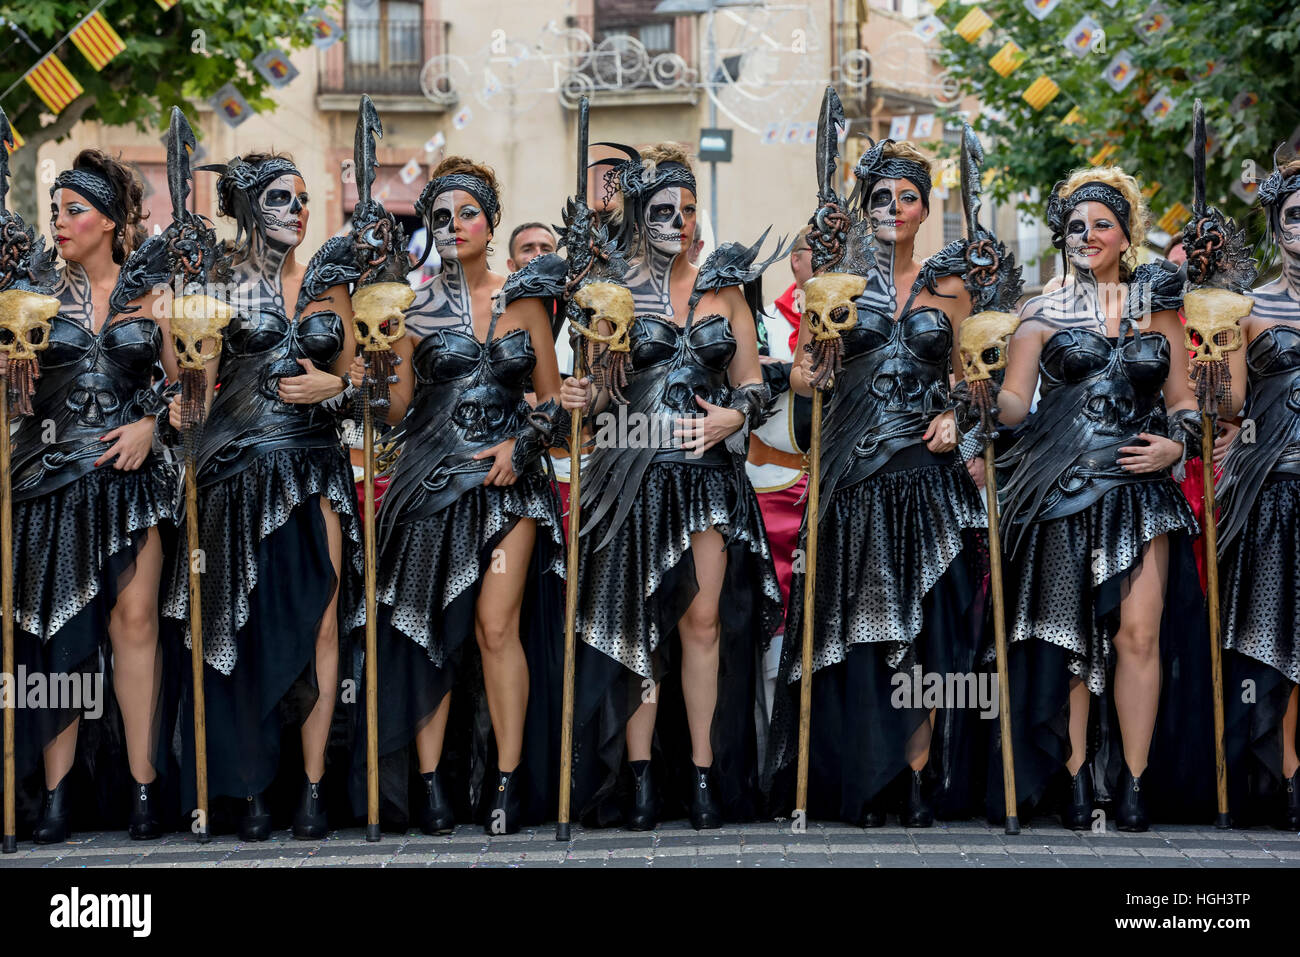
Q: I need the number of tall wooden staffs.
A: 7